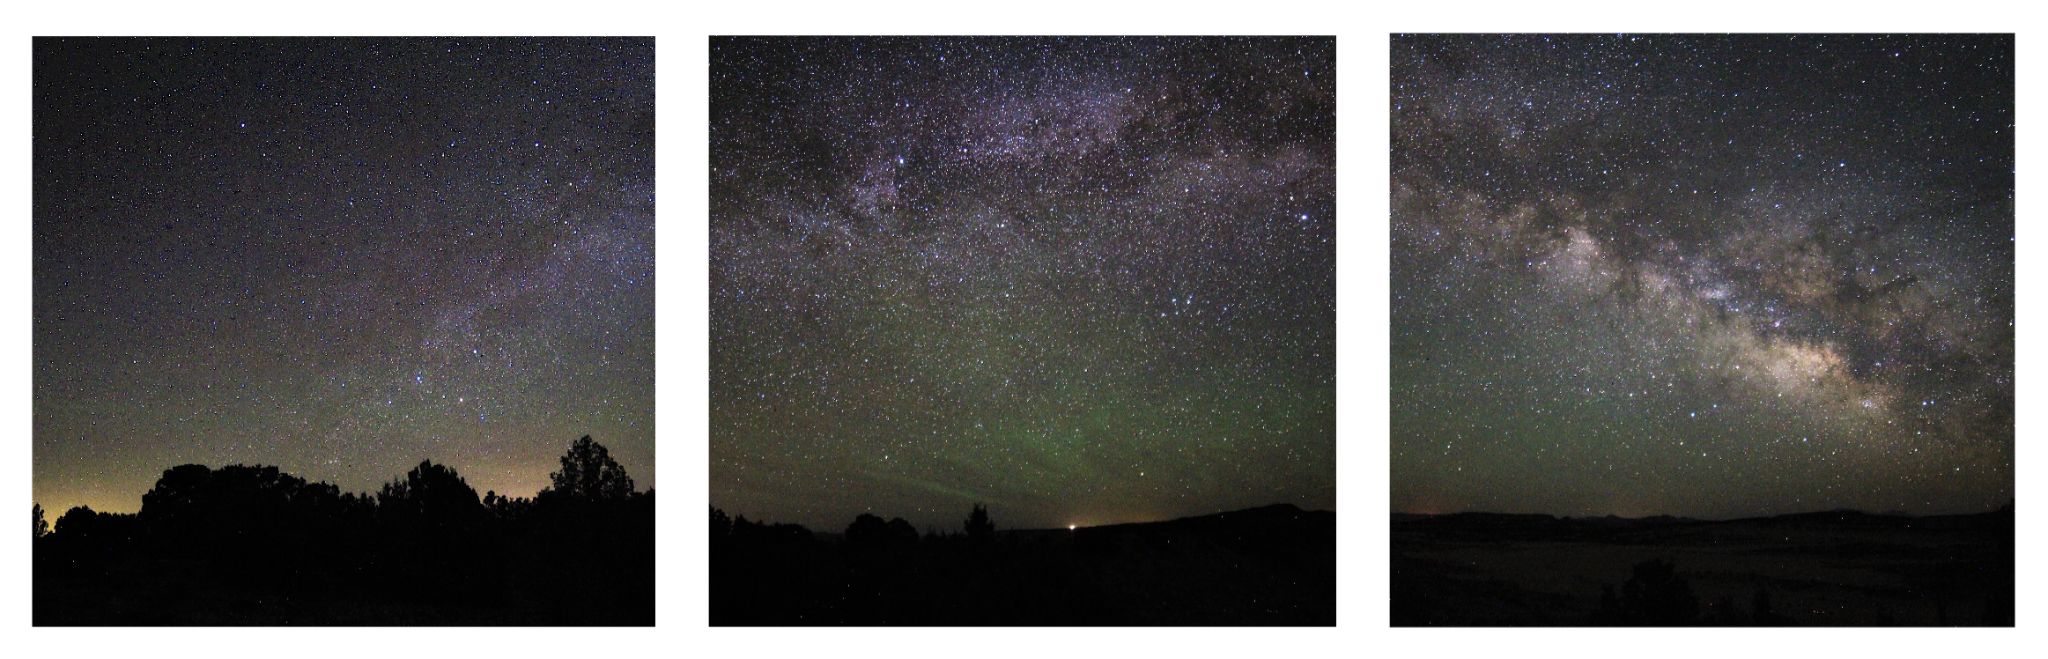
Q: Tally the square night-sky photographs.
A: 3